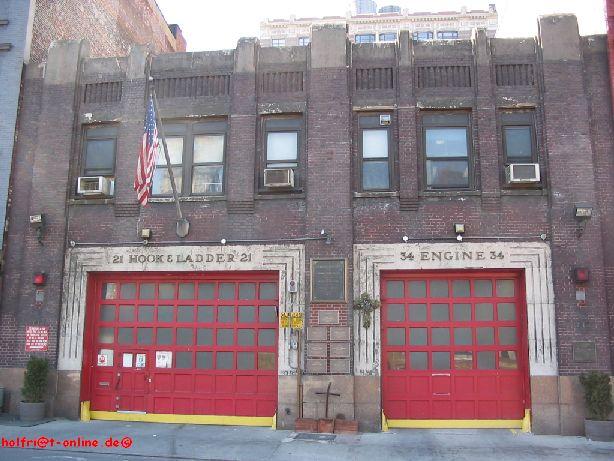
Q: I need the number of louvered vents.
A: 6